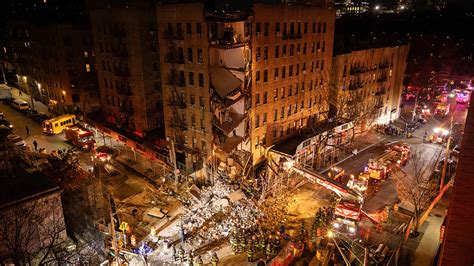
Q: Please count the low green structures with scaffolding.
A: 2